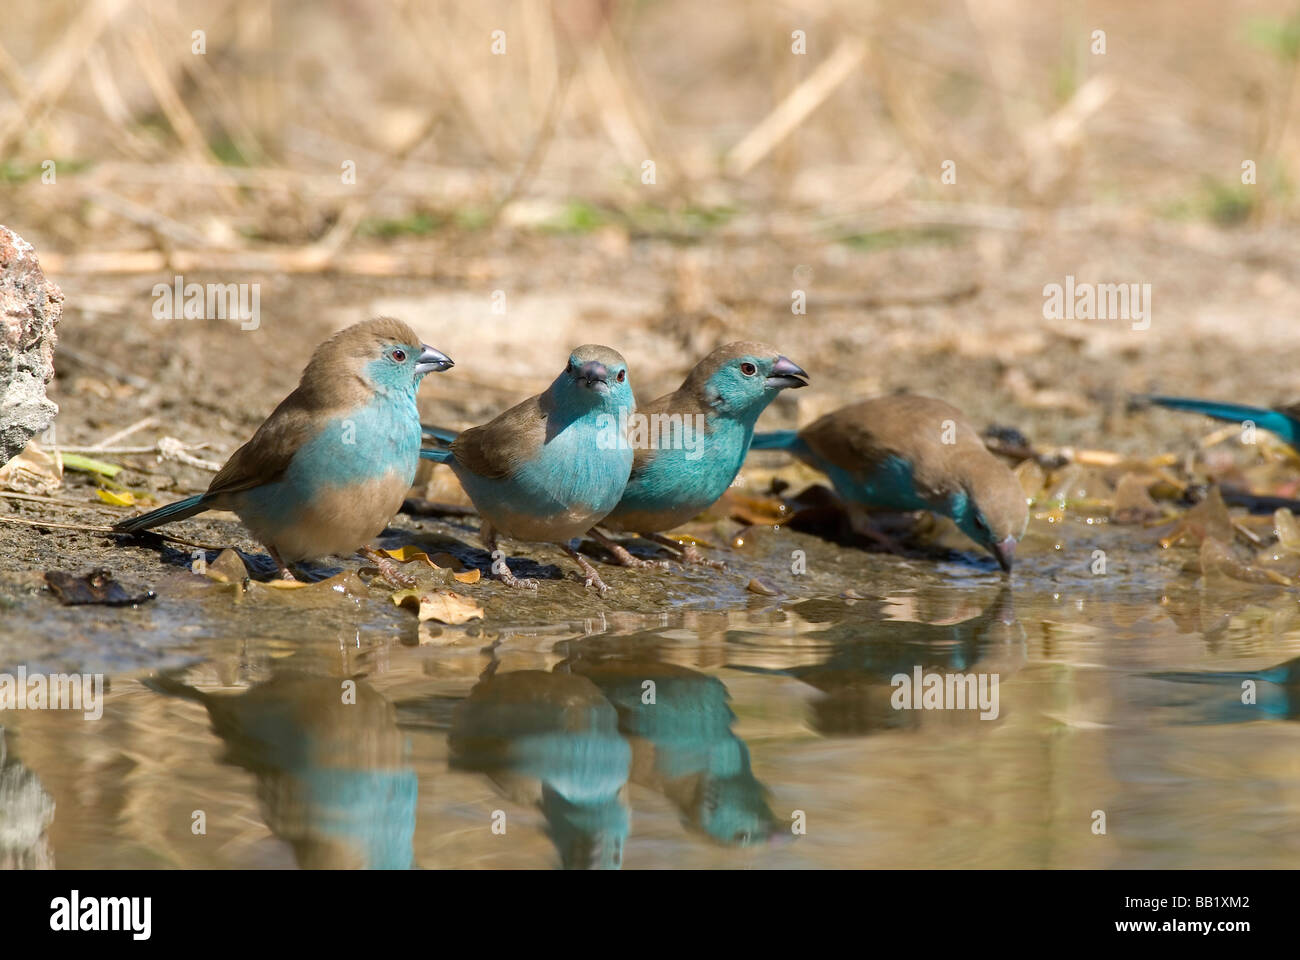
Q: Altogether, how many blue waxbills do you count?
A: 5